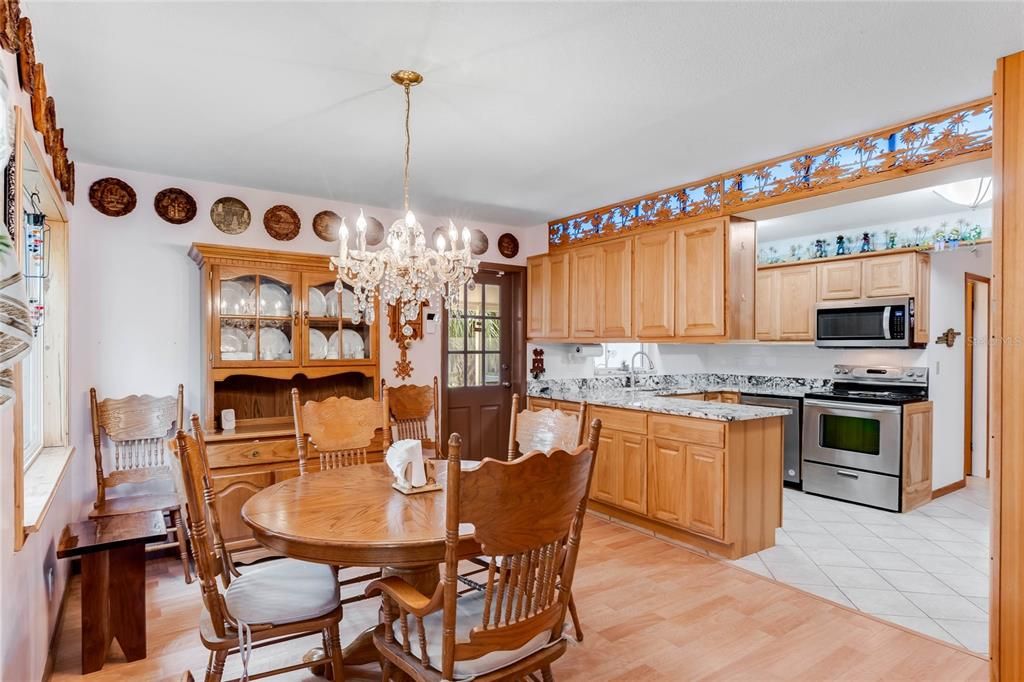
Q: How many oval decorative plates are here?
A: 9